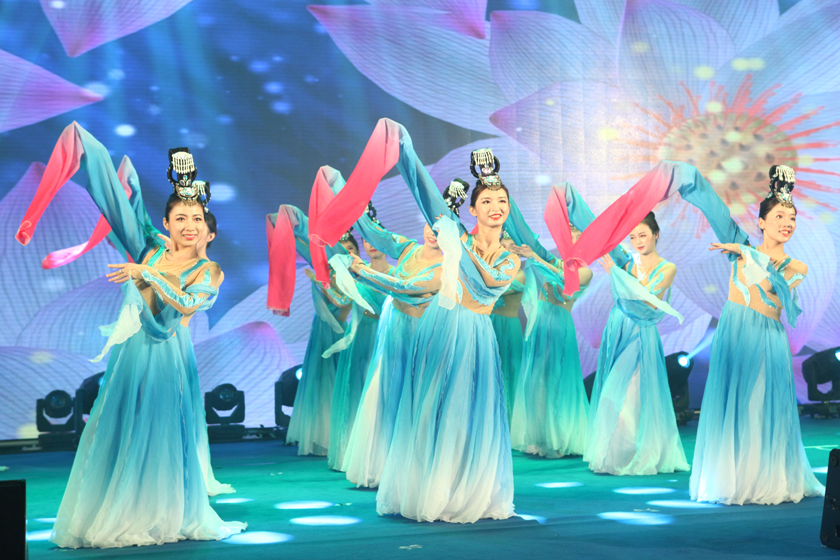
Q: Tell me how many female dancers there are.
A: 10